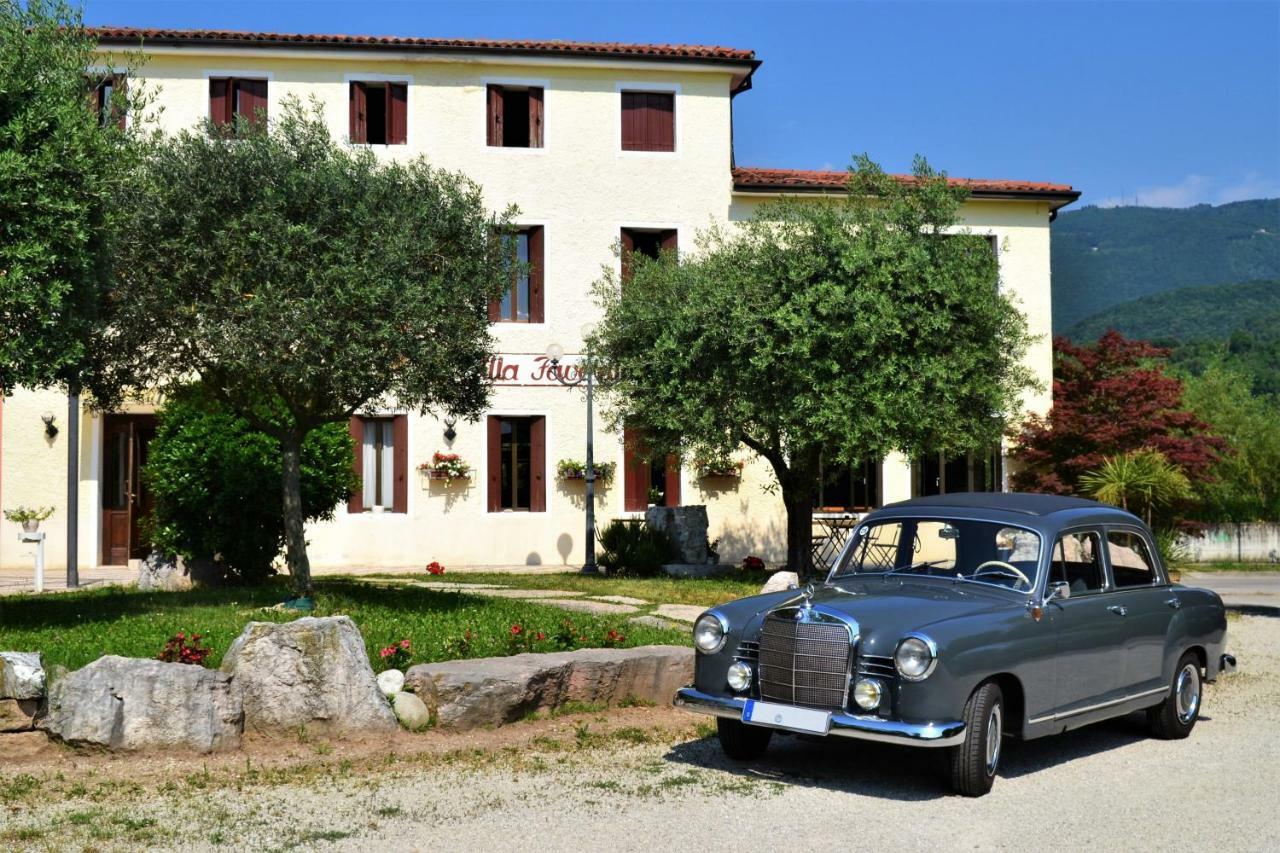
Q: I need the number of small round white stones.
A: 2